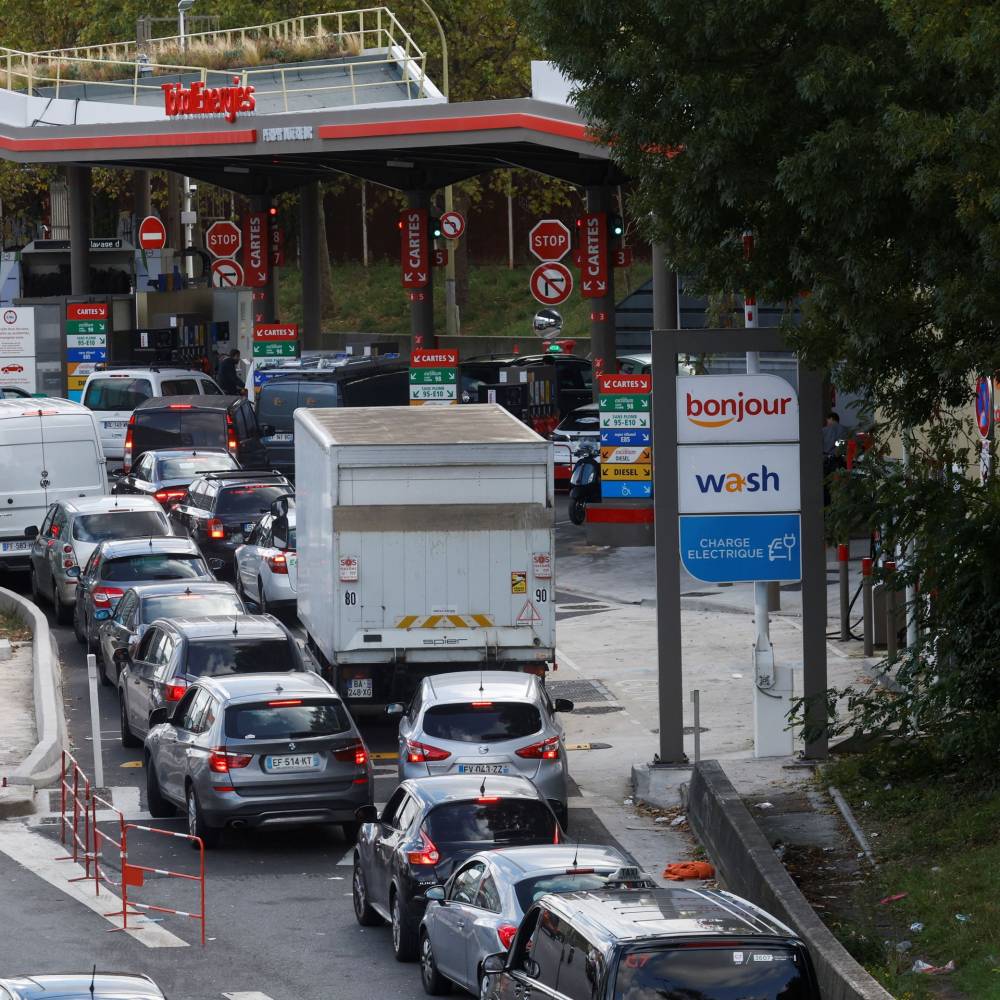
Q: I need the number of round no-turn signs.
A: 3